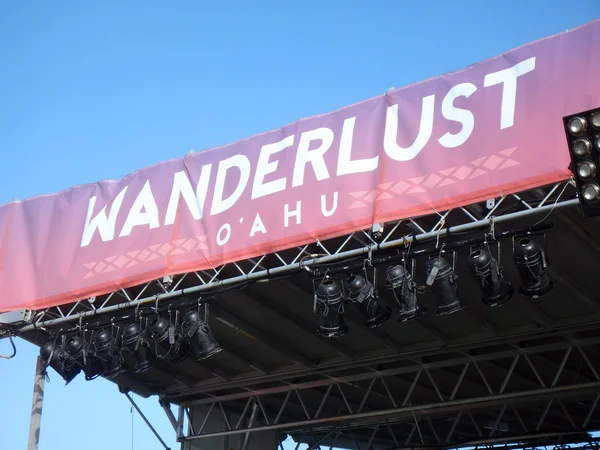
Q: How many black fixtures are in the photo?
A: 12